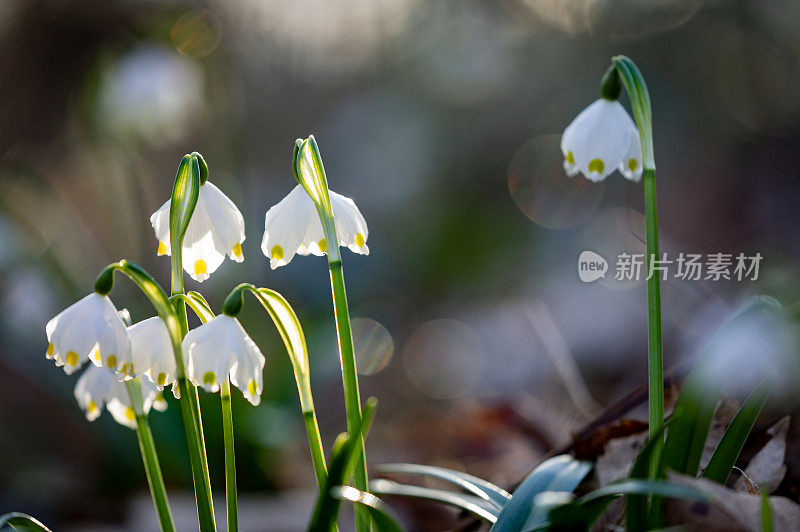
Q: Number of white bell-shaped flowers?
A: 7